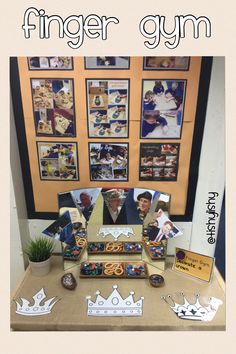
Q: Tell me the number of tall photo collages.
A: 3